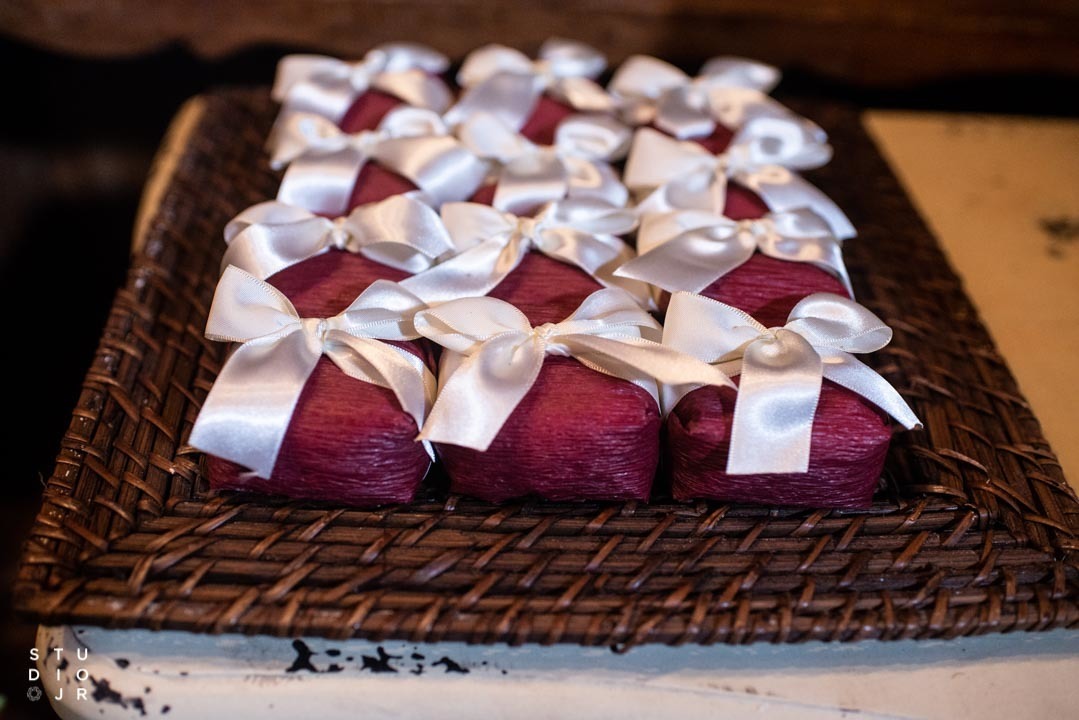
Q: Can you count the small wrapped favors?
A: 12